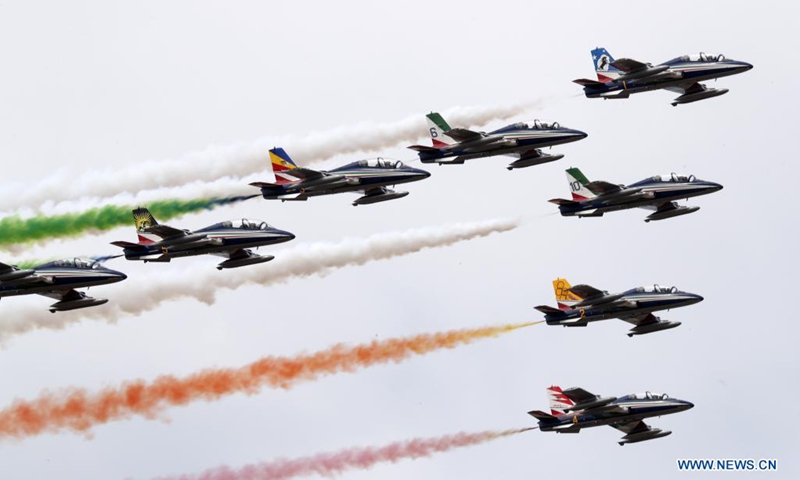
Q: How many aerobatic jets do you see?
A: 8